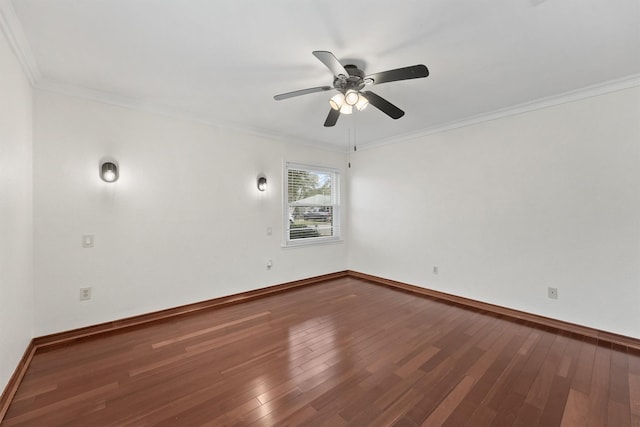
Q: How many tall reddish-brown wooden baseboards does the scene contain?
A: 3